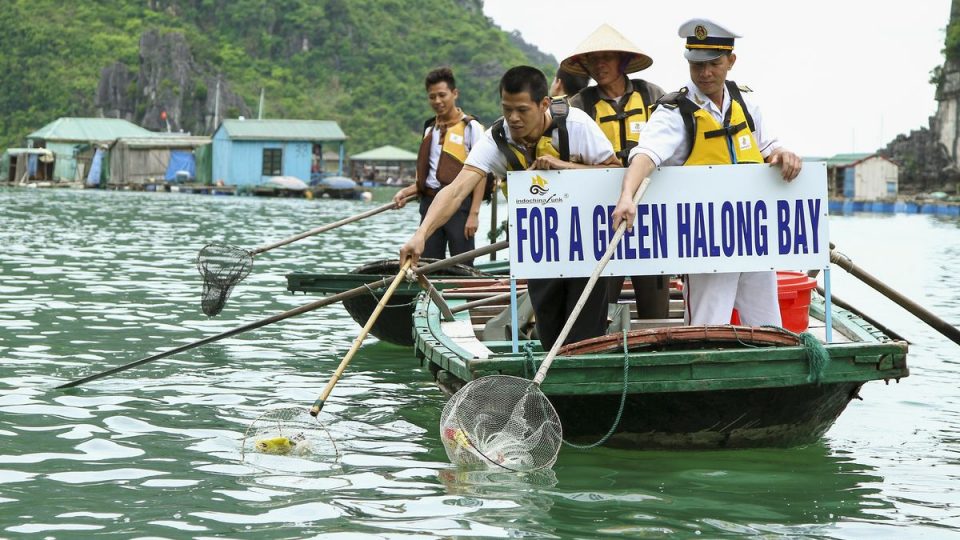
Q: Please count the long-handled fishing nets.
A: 3